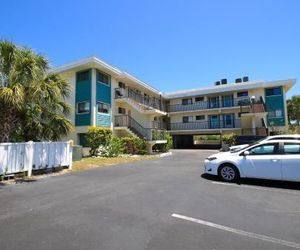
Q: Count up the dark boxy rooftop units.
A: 4